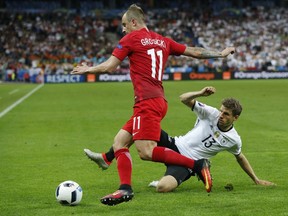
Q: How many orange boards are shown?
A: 3